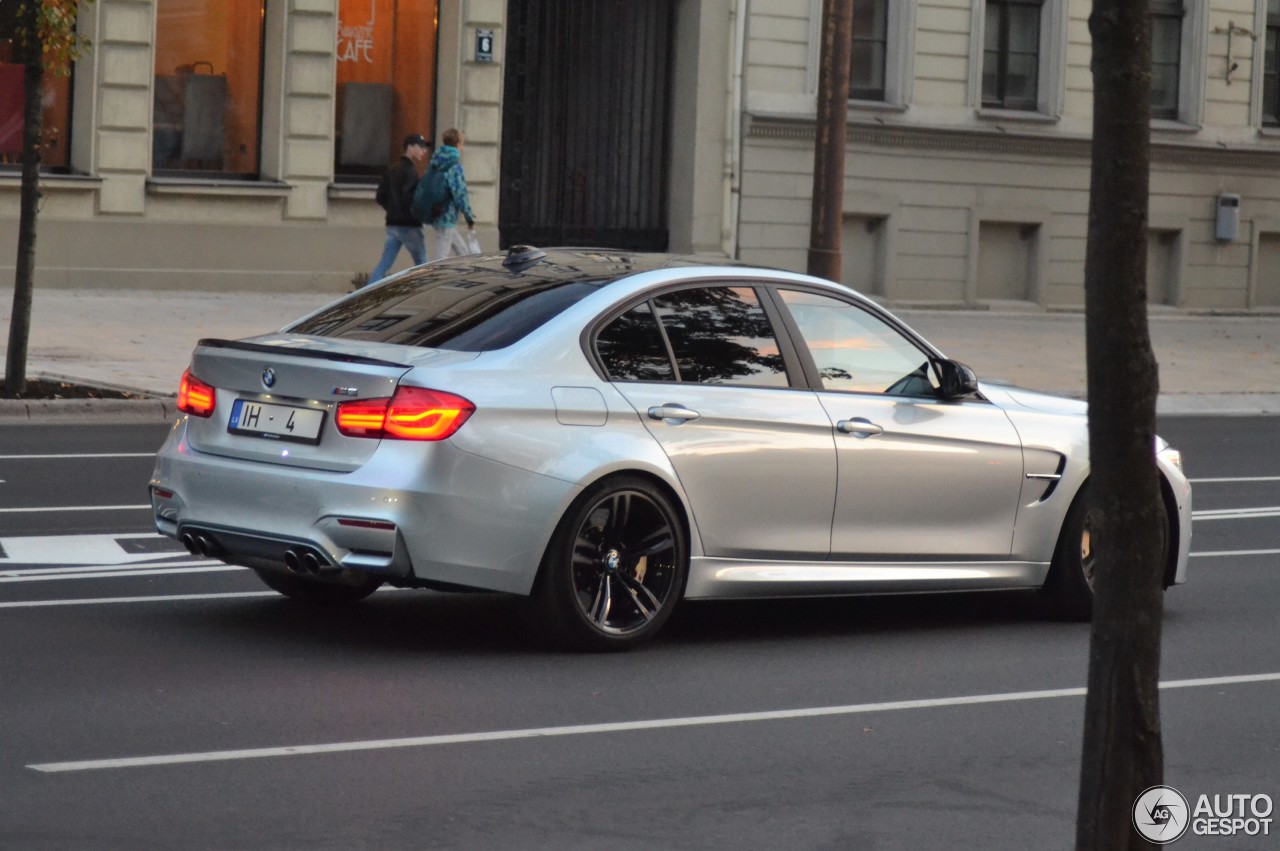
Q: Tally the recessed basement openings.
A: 4